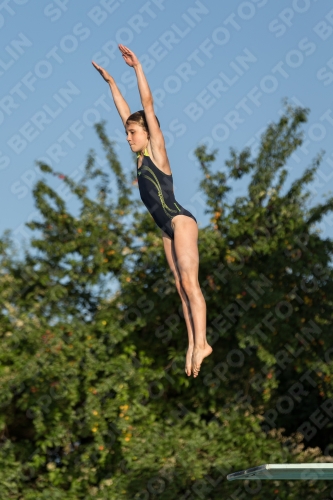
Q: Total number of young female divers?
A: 1